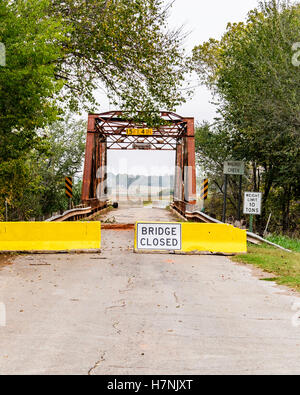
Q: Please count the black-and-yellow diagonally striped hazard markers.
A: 2